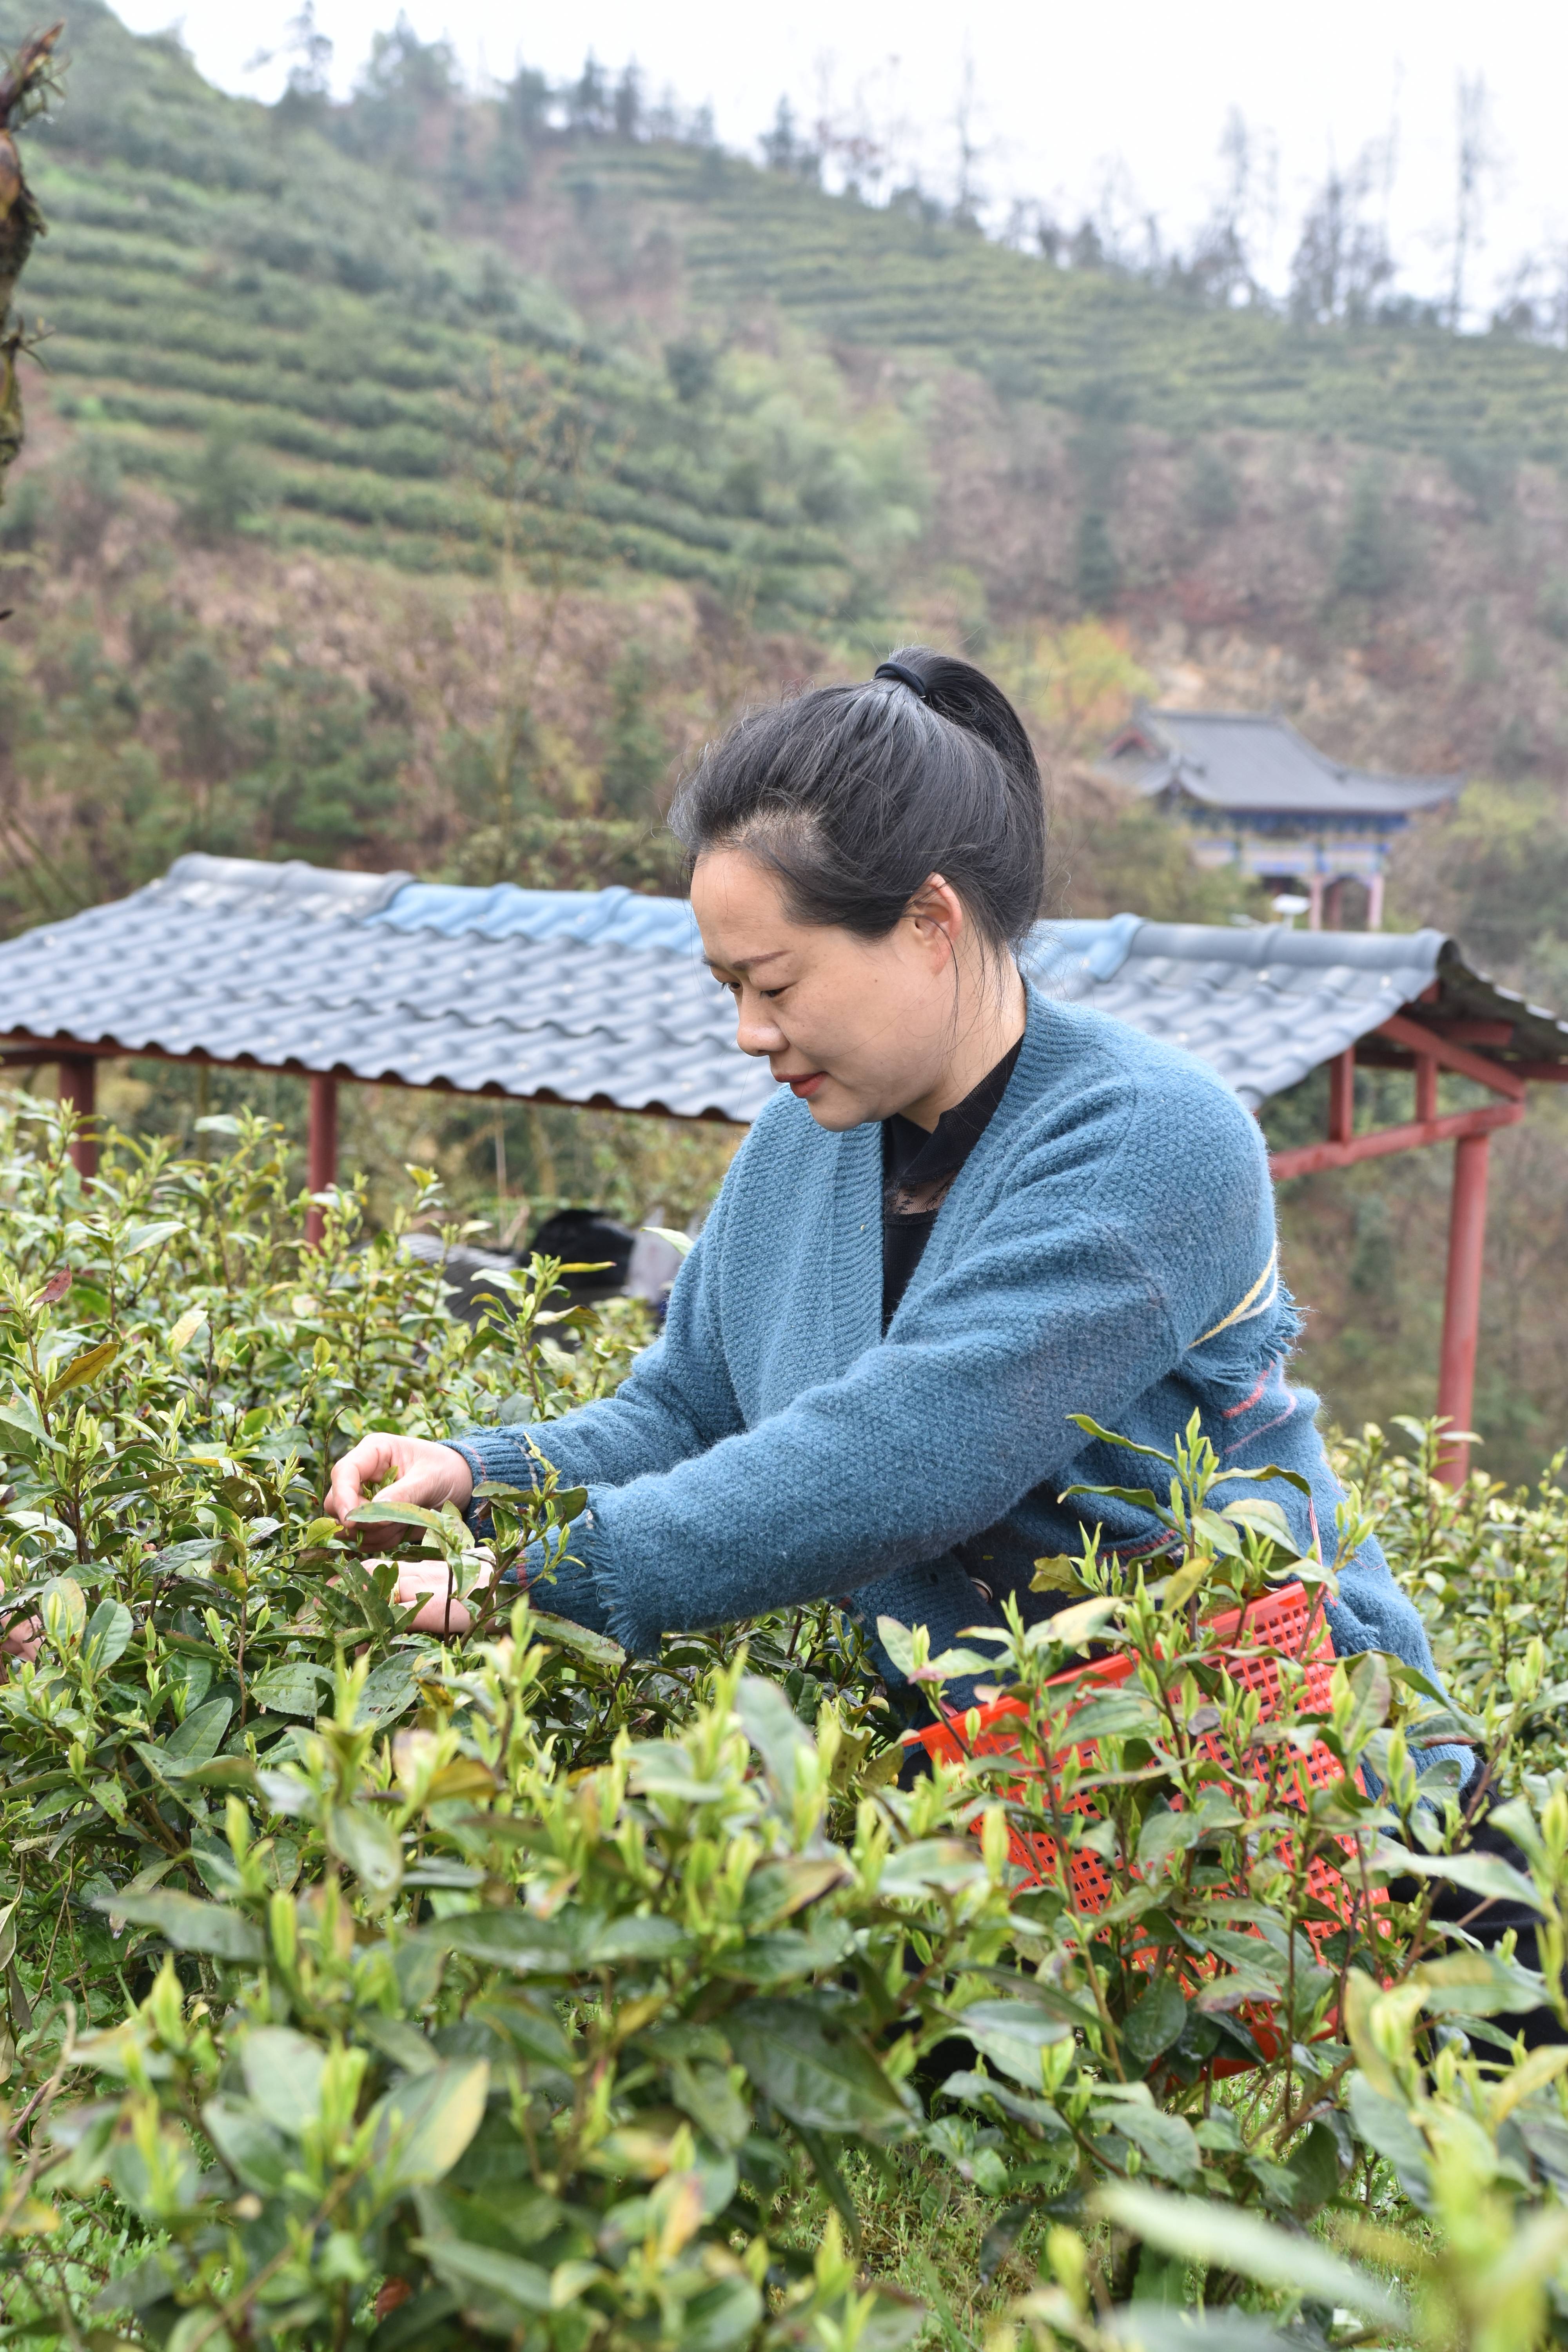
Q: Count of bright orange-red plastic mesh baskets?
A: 1